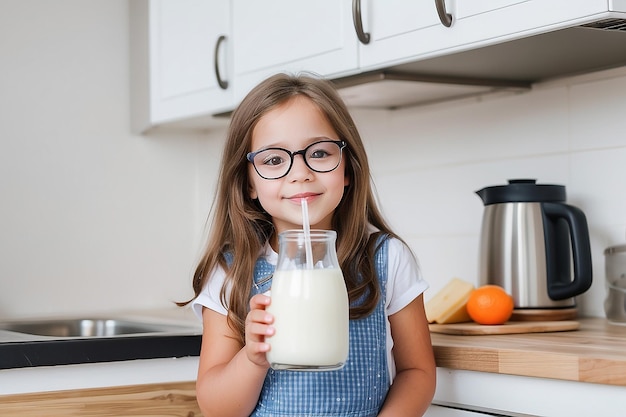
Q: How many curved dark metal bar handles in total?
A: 3